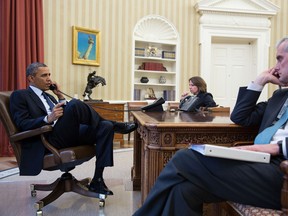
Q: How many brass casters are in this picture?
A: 3